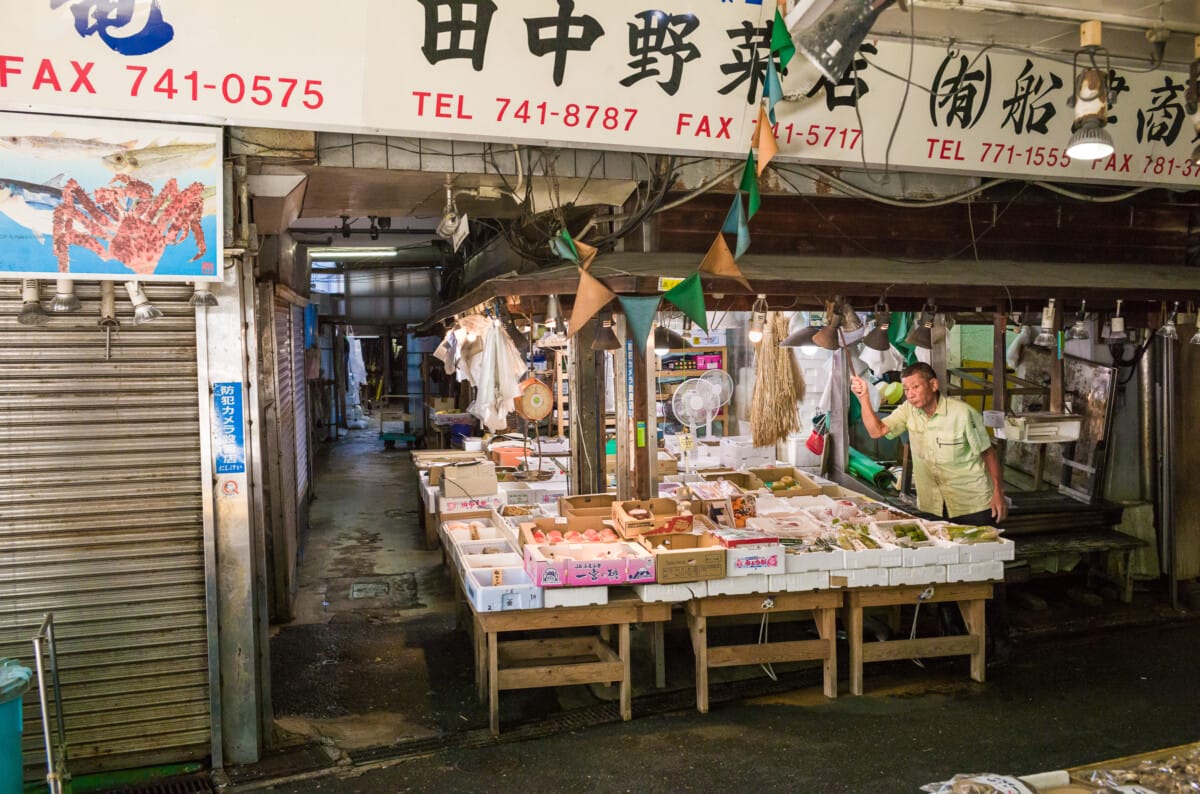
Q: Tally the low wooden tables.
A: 3